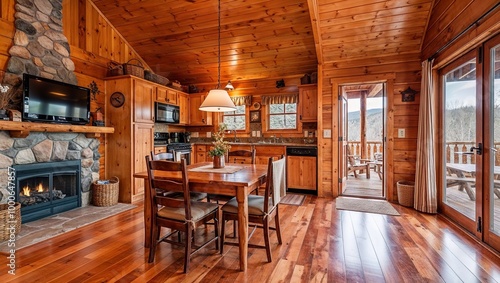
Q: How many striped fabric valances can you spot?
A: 2